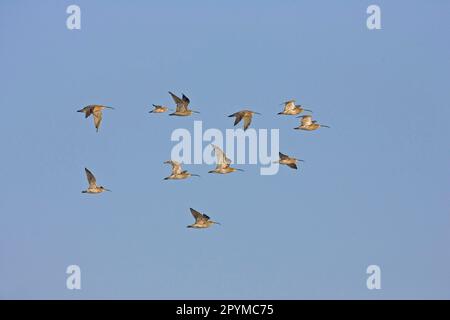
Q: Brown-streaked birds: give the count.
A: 11